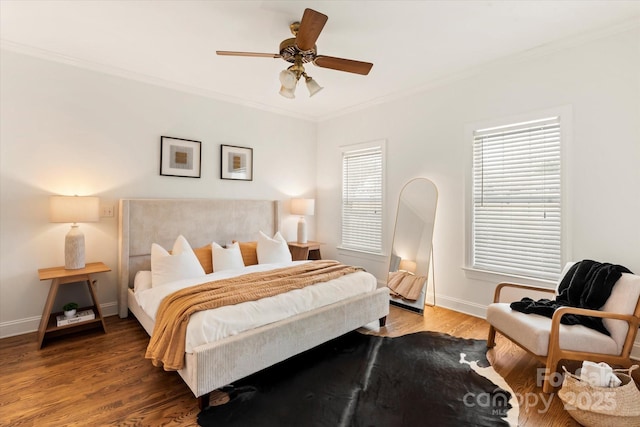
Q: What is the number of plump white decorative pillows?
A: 3